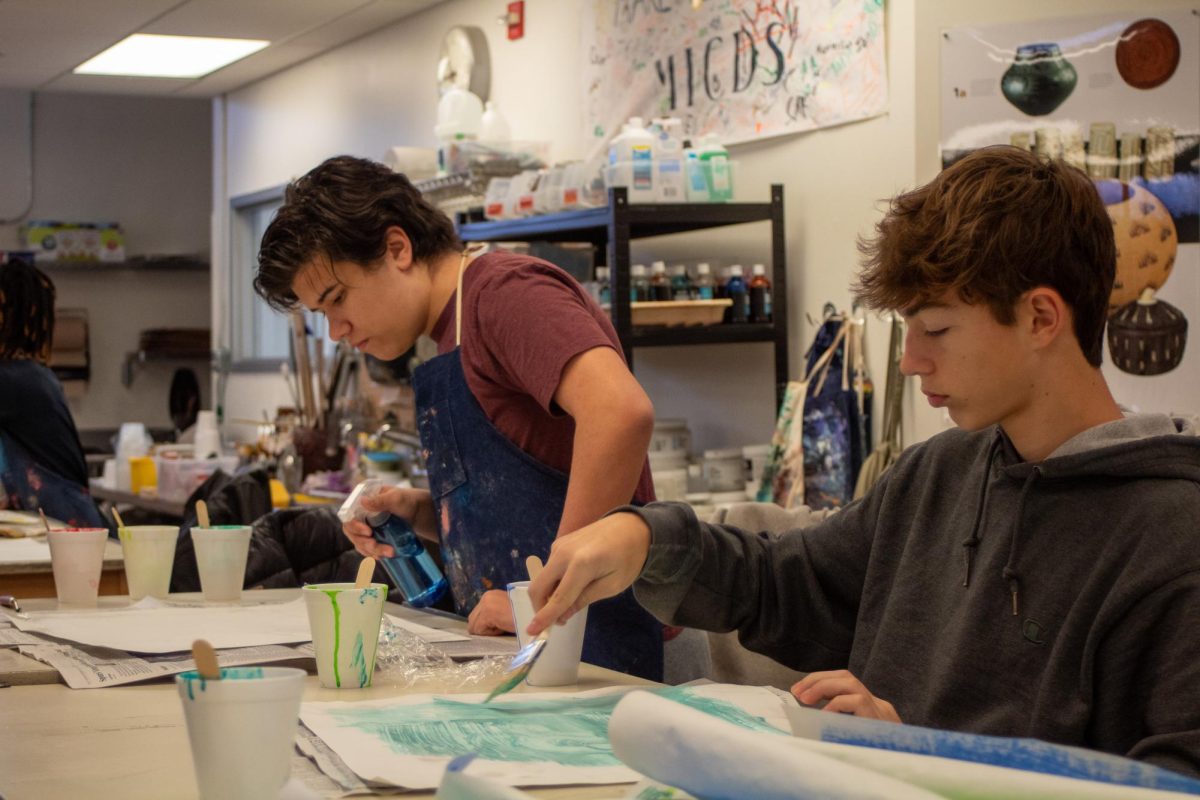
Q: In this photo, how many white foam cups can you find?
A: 6